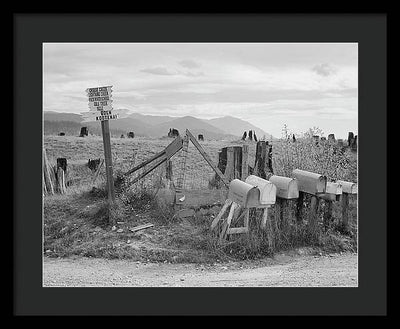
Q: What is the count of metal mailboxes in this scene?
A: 6